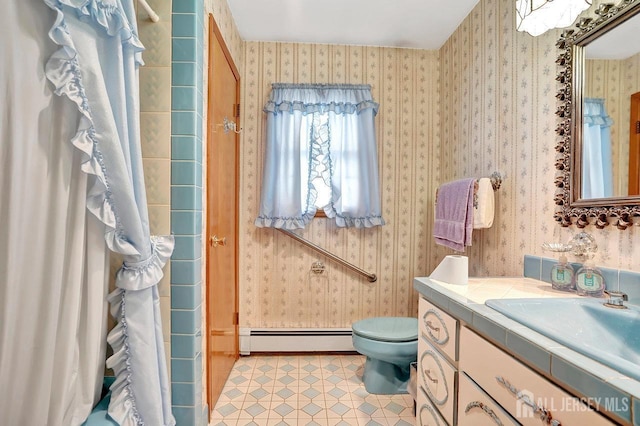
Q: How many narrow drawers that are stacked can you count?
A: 3